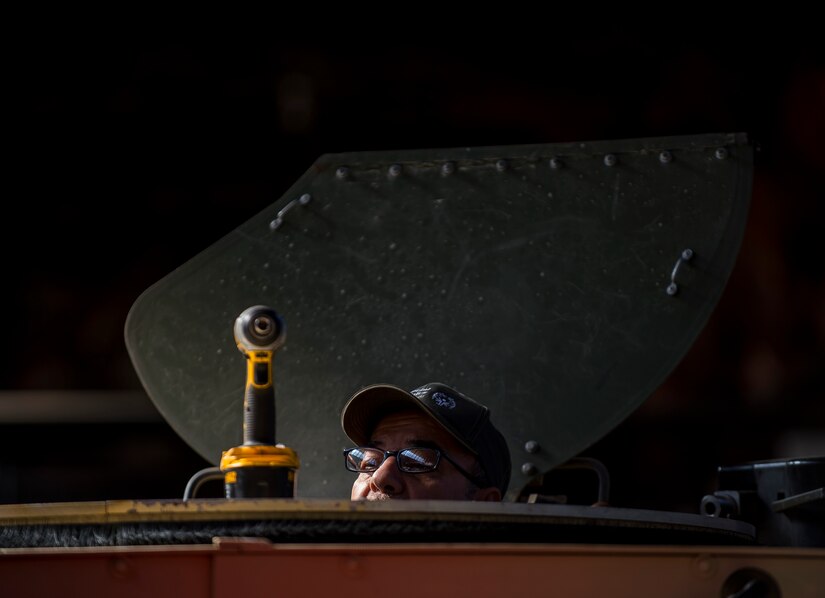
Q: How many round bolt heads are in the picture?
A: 14